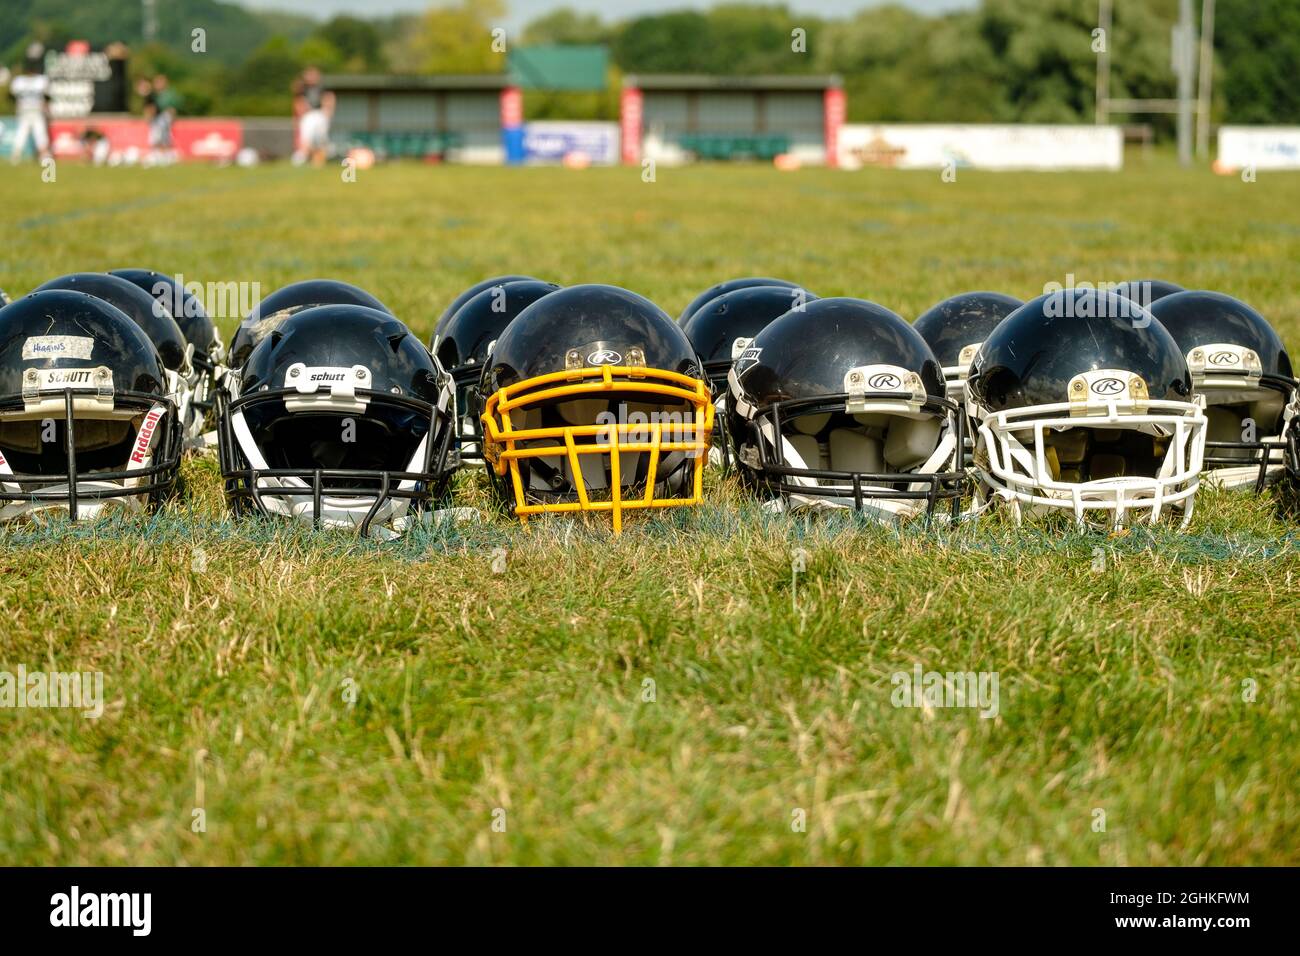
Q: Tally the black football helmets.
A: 15